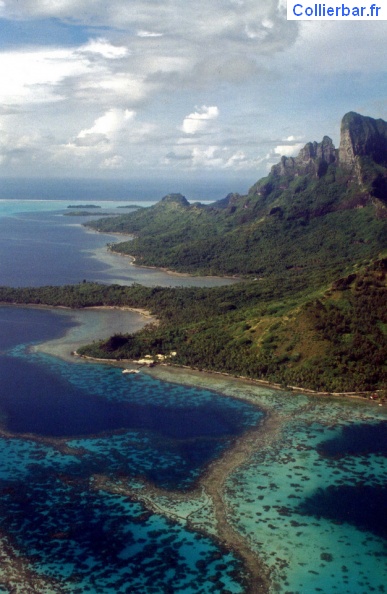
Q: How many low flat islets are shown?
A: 3